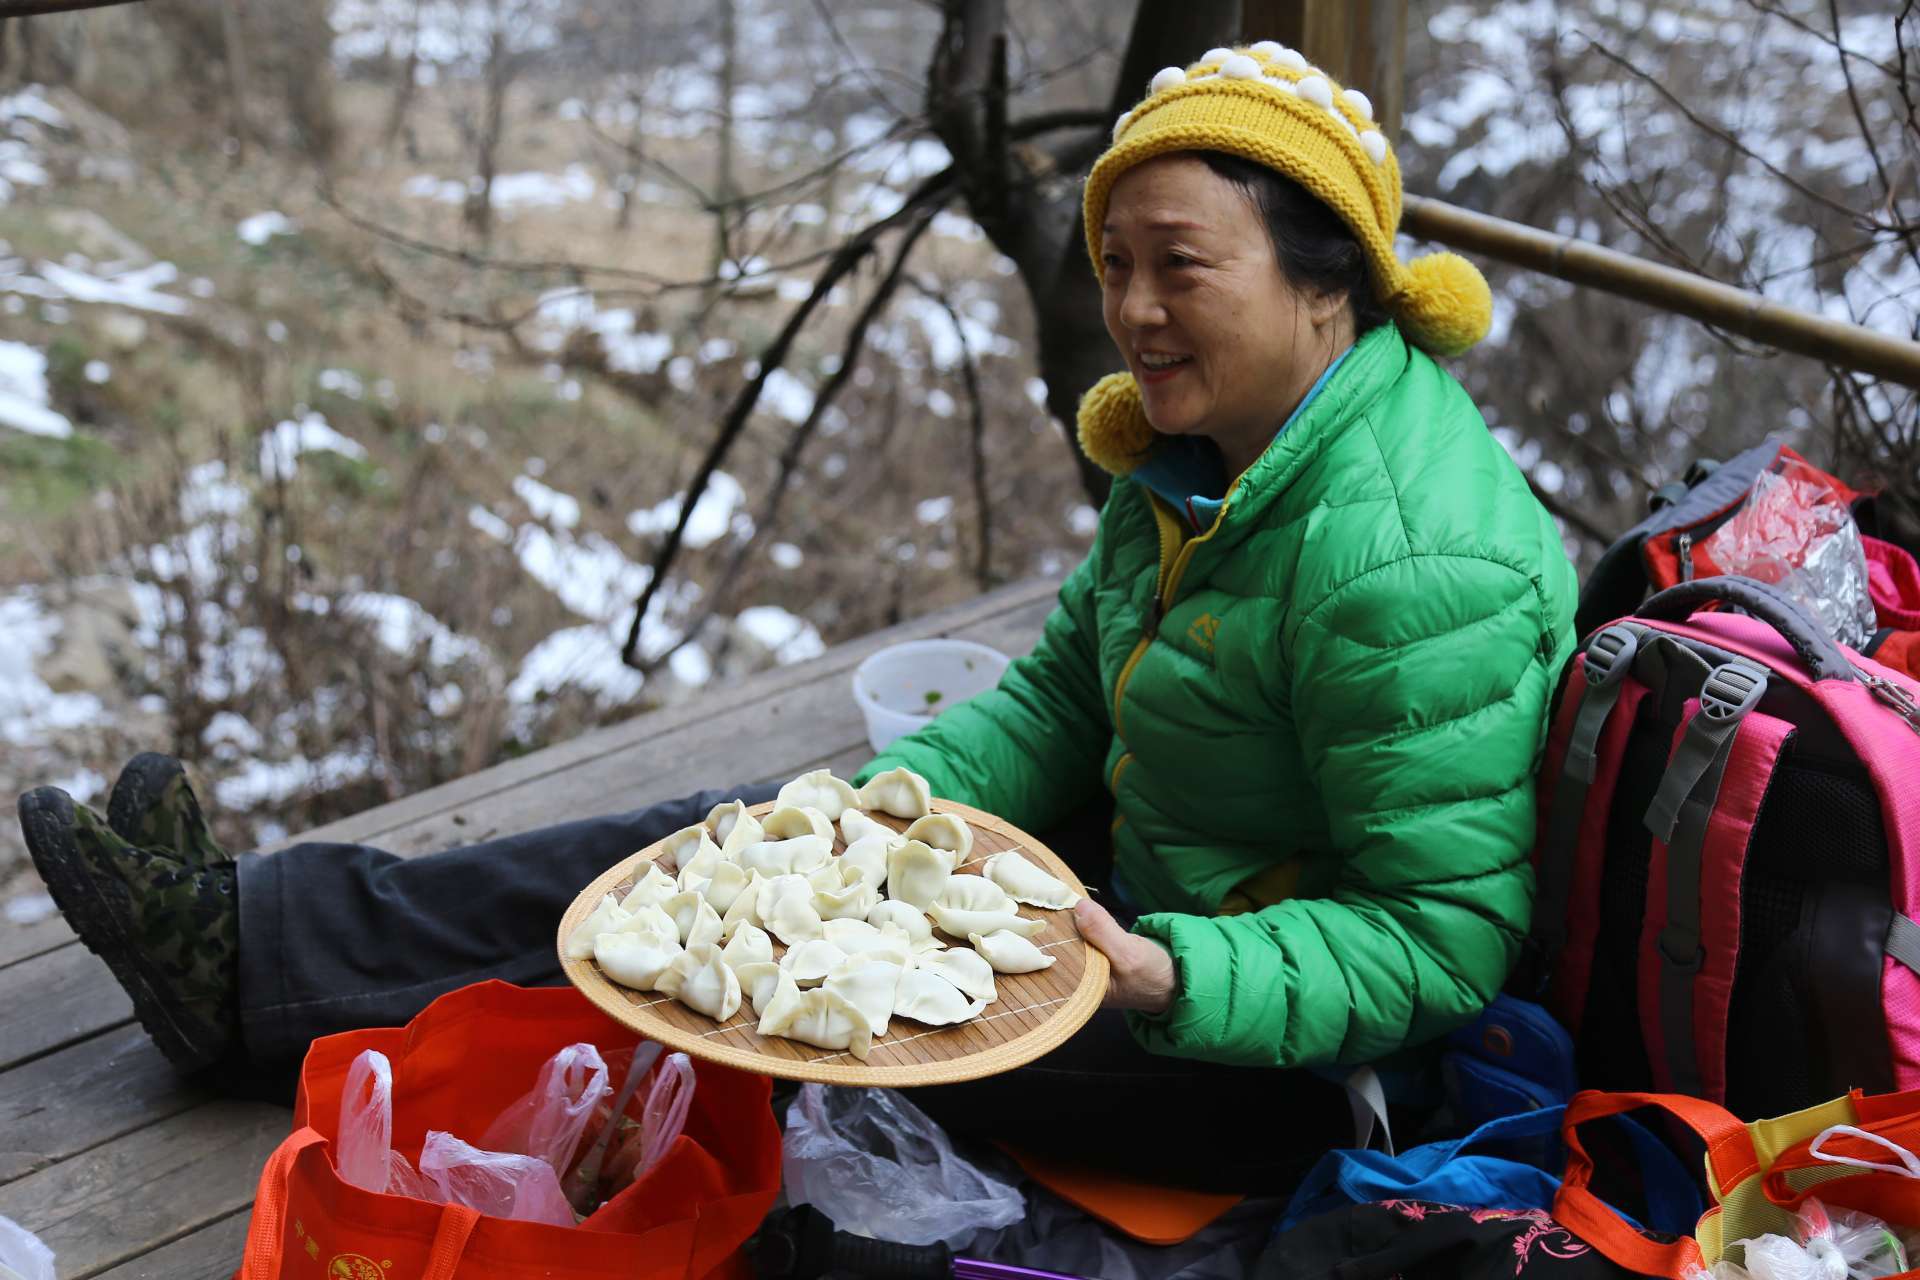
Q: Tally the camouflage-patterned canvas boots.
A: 2